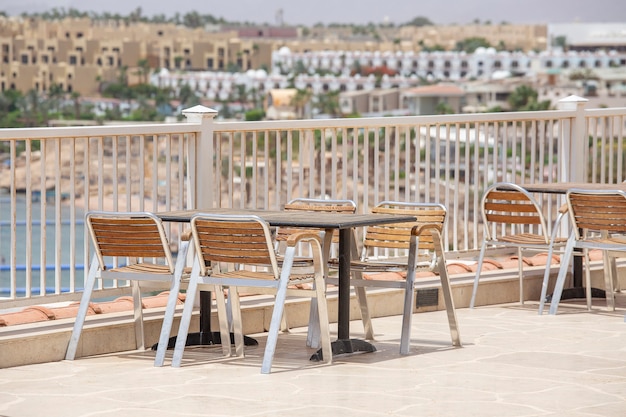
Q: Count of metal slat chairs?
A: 6